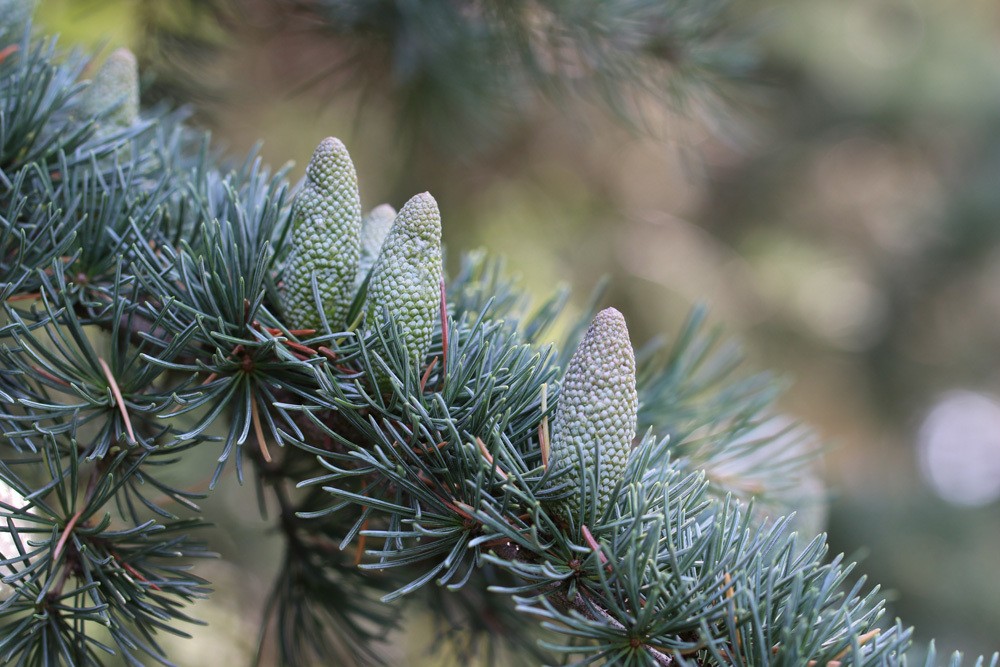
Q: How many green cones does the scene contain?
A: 5